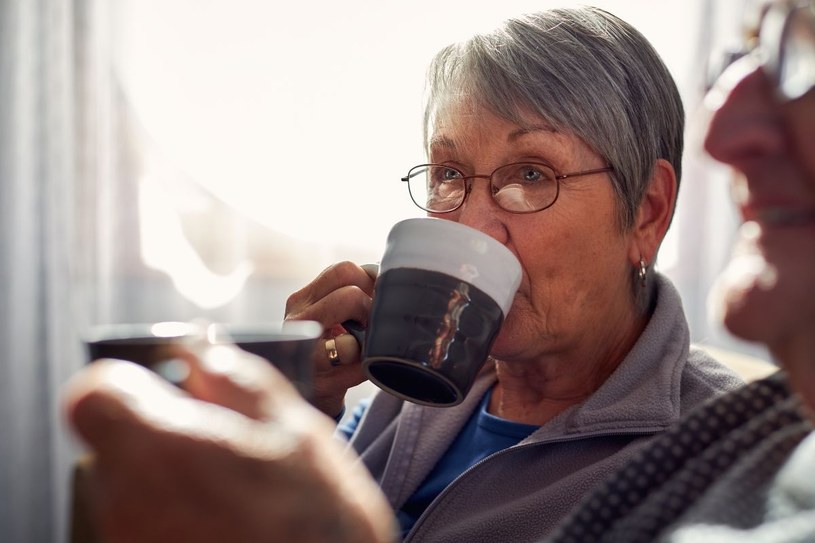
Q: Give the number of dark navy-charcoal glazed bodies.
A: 2